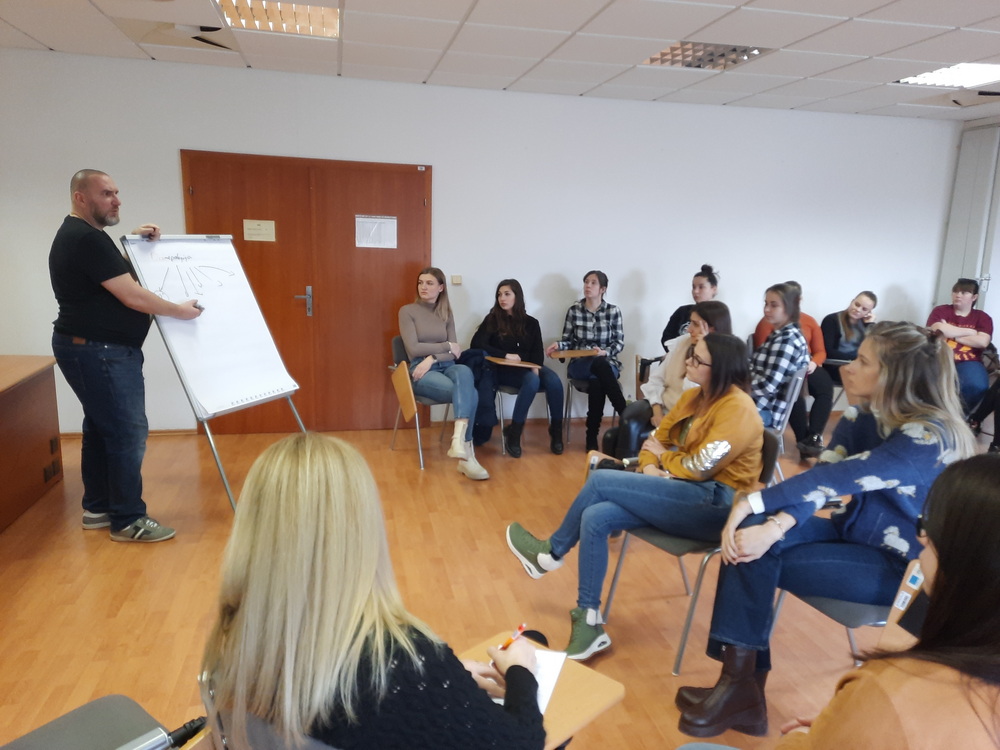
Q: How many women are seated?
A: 13